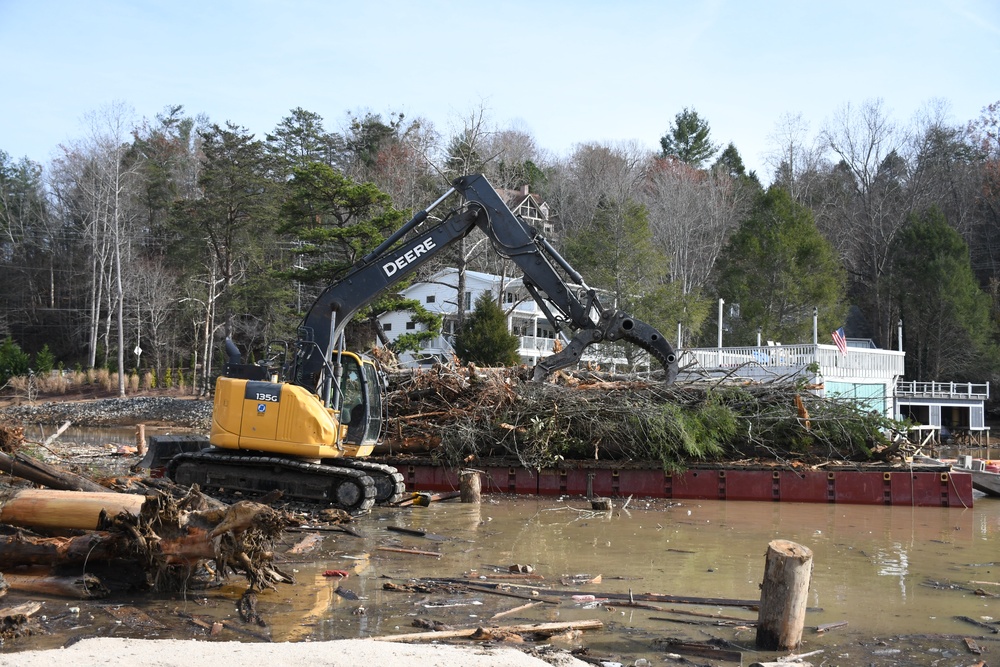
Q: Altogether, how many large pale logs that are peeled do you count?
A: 1